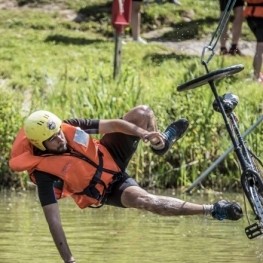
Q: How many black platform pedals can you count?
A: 1